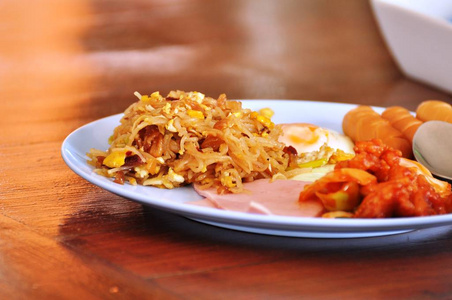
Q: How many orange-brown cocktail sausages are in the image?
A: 3